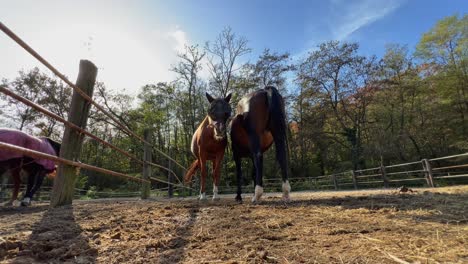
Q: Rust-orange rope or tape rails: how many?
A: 3